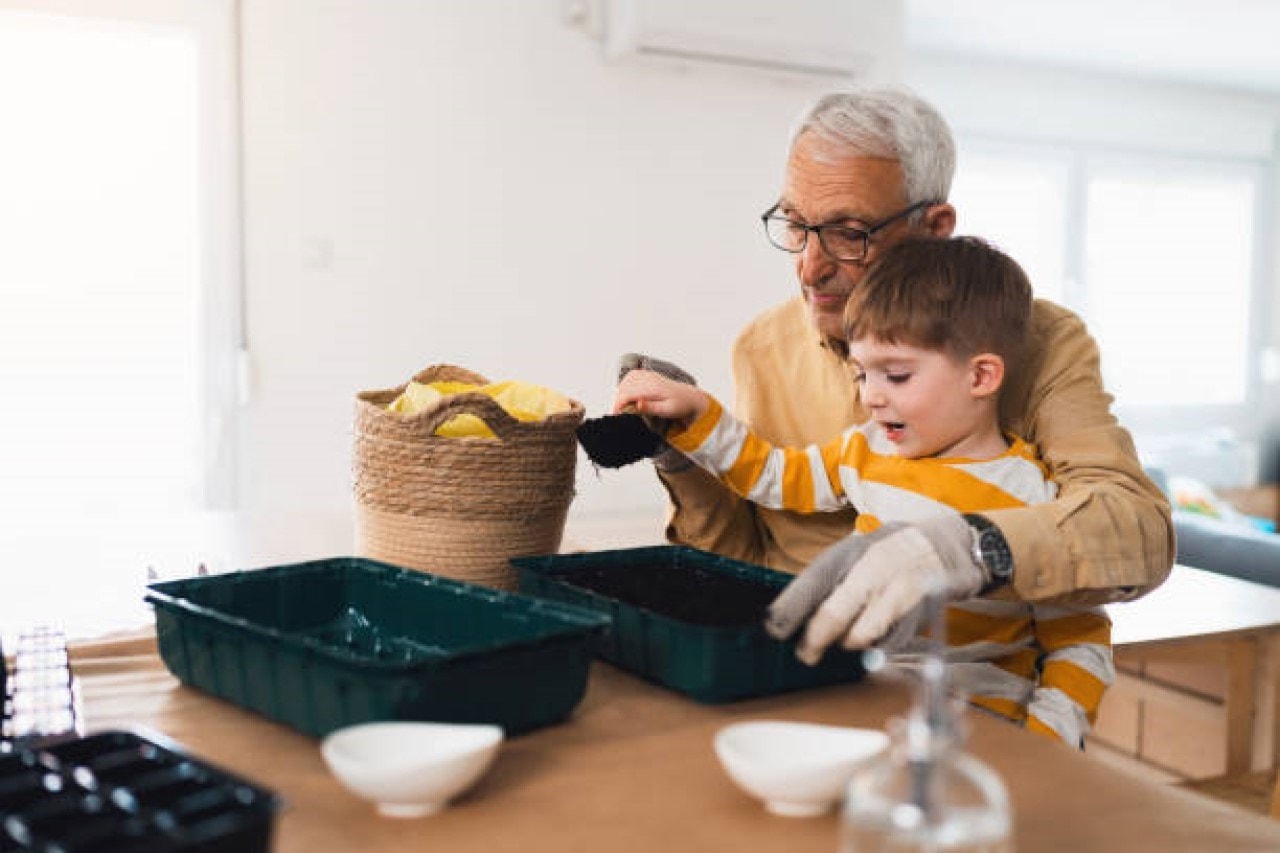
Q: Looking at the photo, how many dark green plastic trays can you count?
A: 2